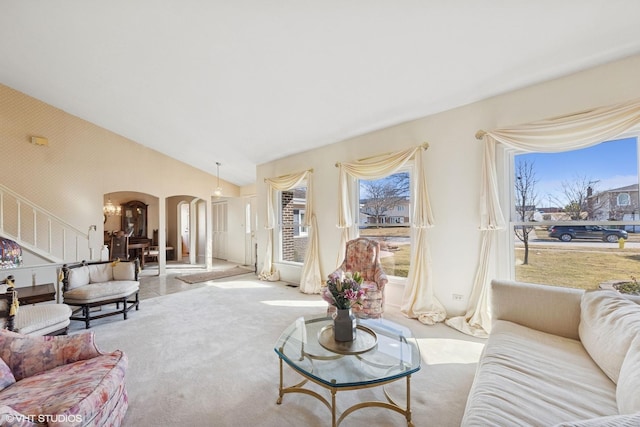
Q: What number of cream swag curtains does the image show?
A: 3